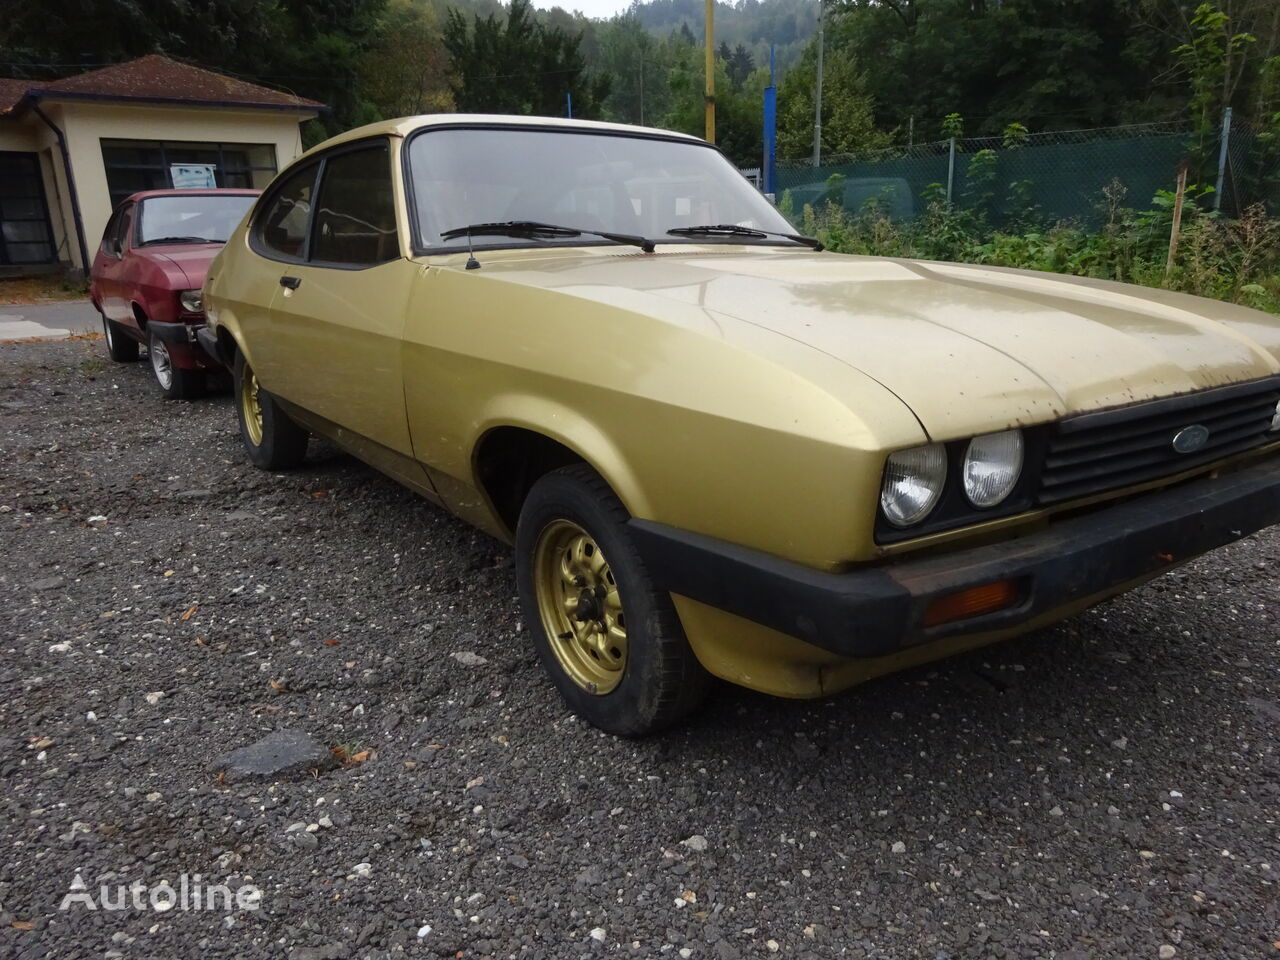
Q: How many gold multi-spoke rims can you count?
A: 2